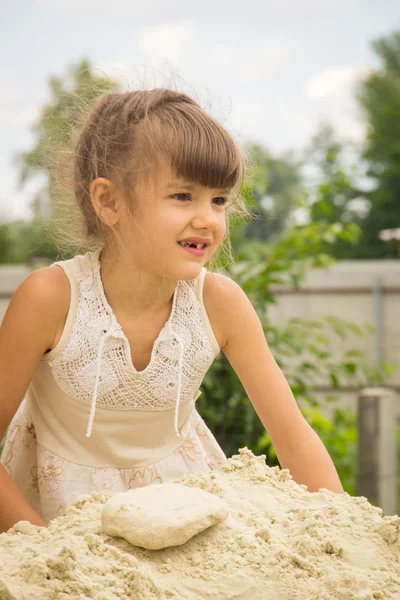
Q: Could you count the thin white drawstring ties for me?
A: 2